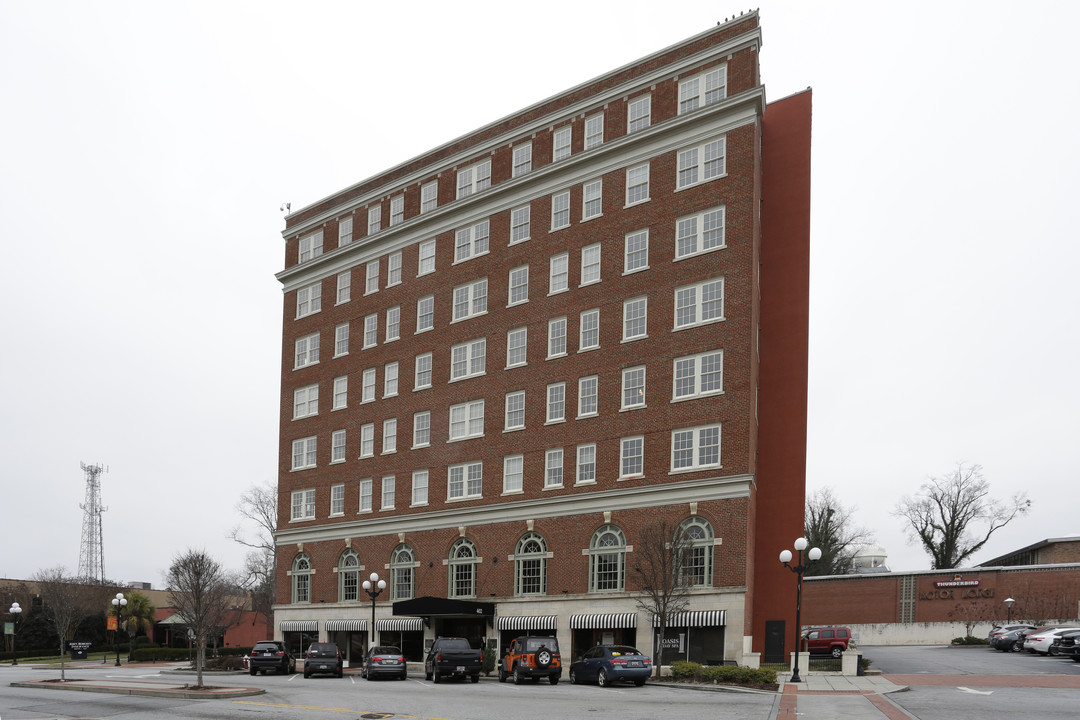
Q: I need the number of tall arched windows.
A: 7